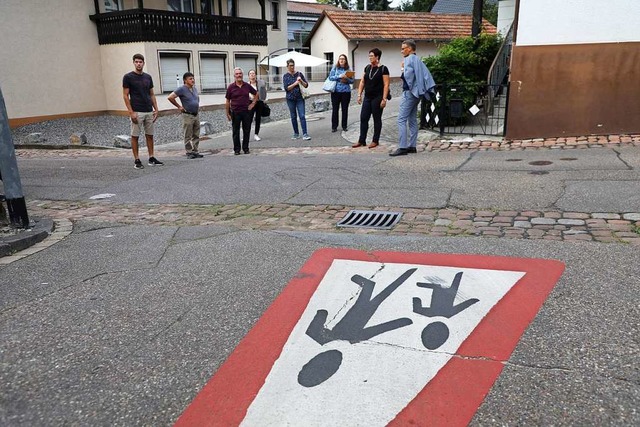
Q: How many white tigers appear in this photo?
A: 0